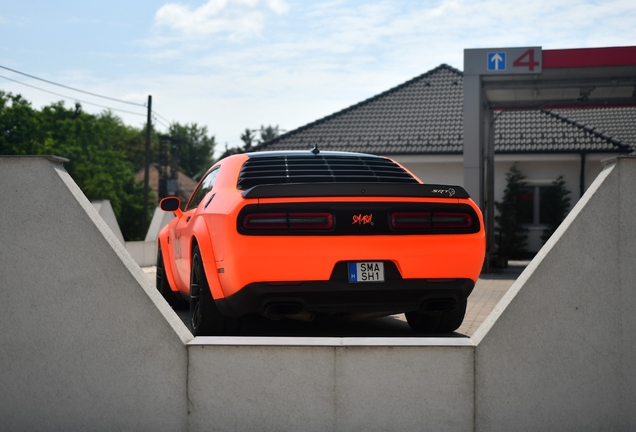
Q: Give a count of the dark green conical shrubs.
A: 2